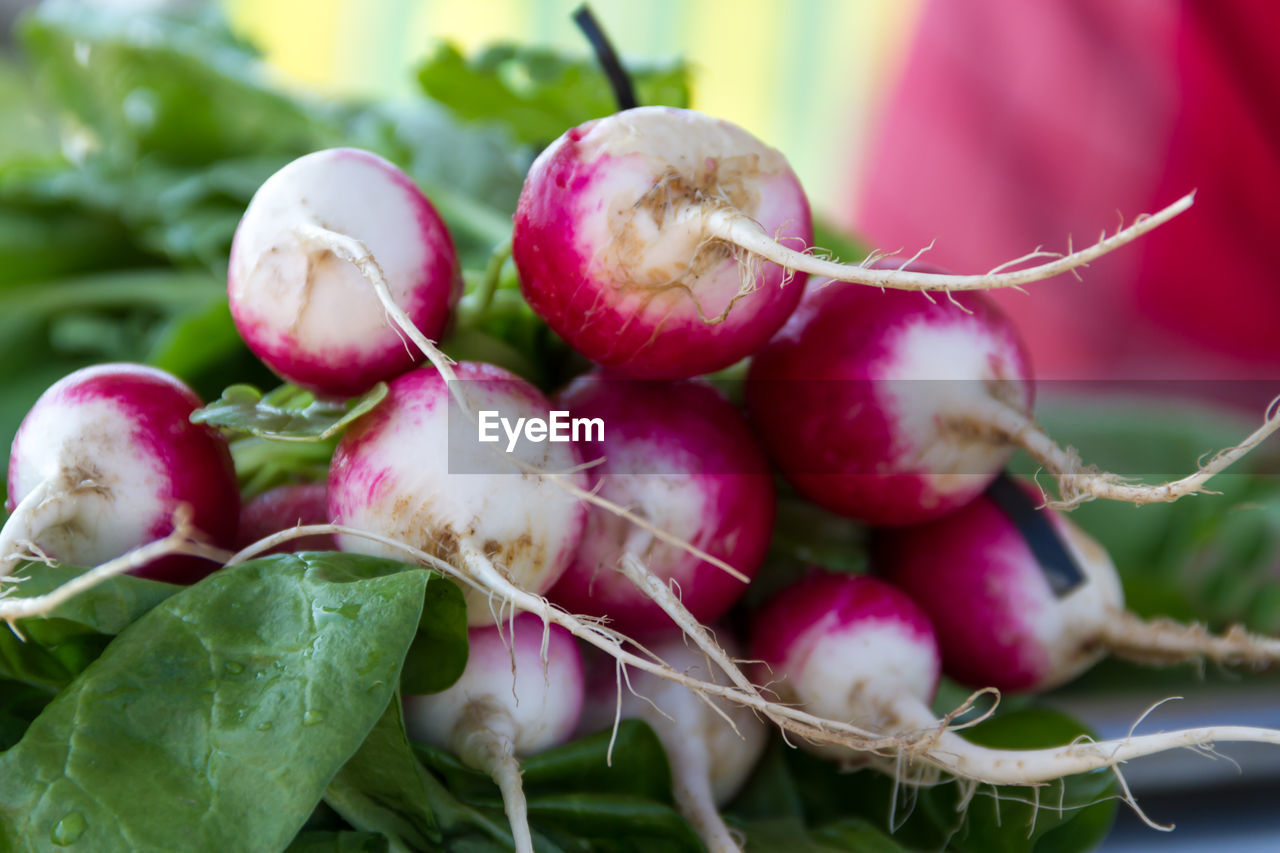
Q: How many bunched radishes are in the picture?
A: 11